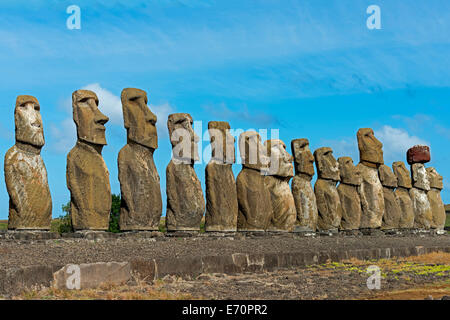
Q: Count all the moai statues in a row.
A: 15